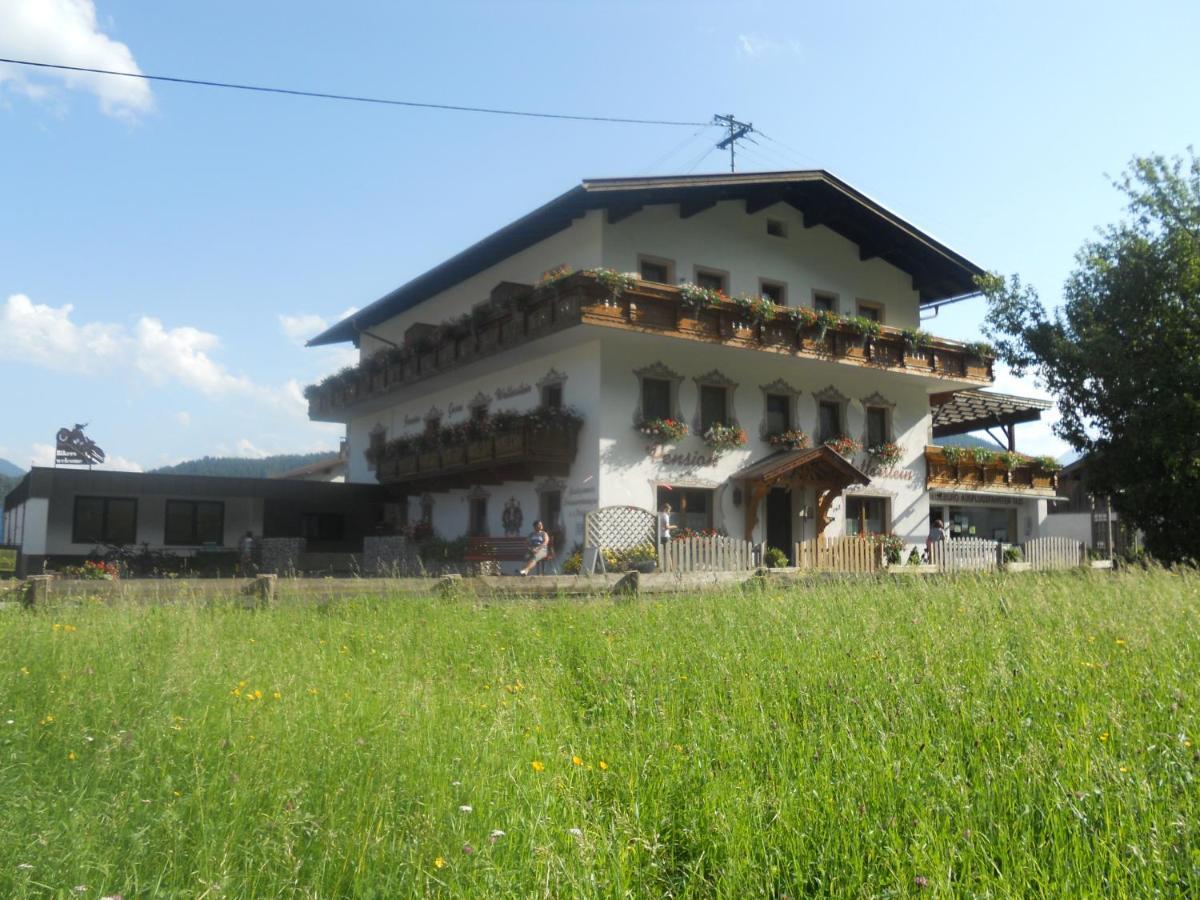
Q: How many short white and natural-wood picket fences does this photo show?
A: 4